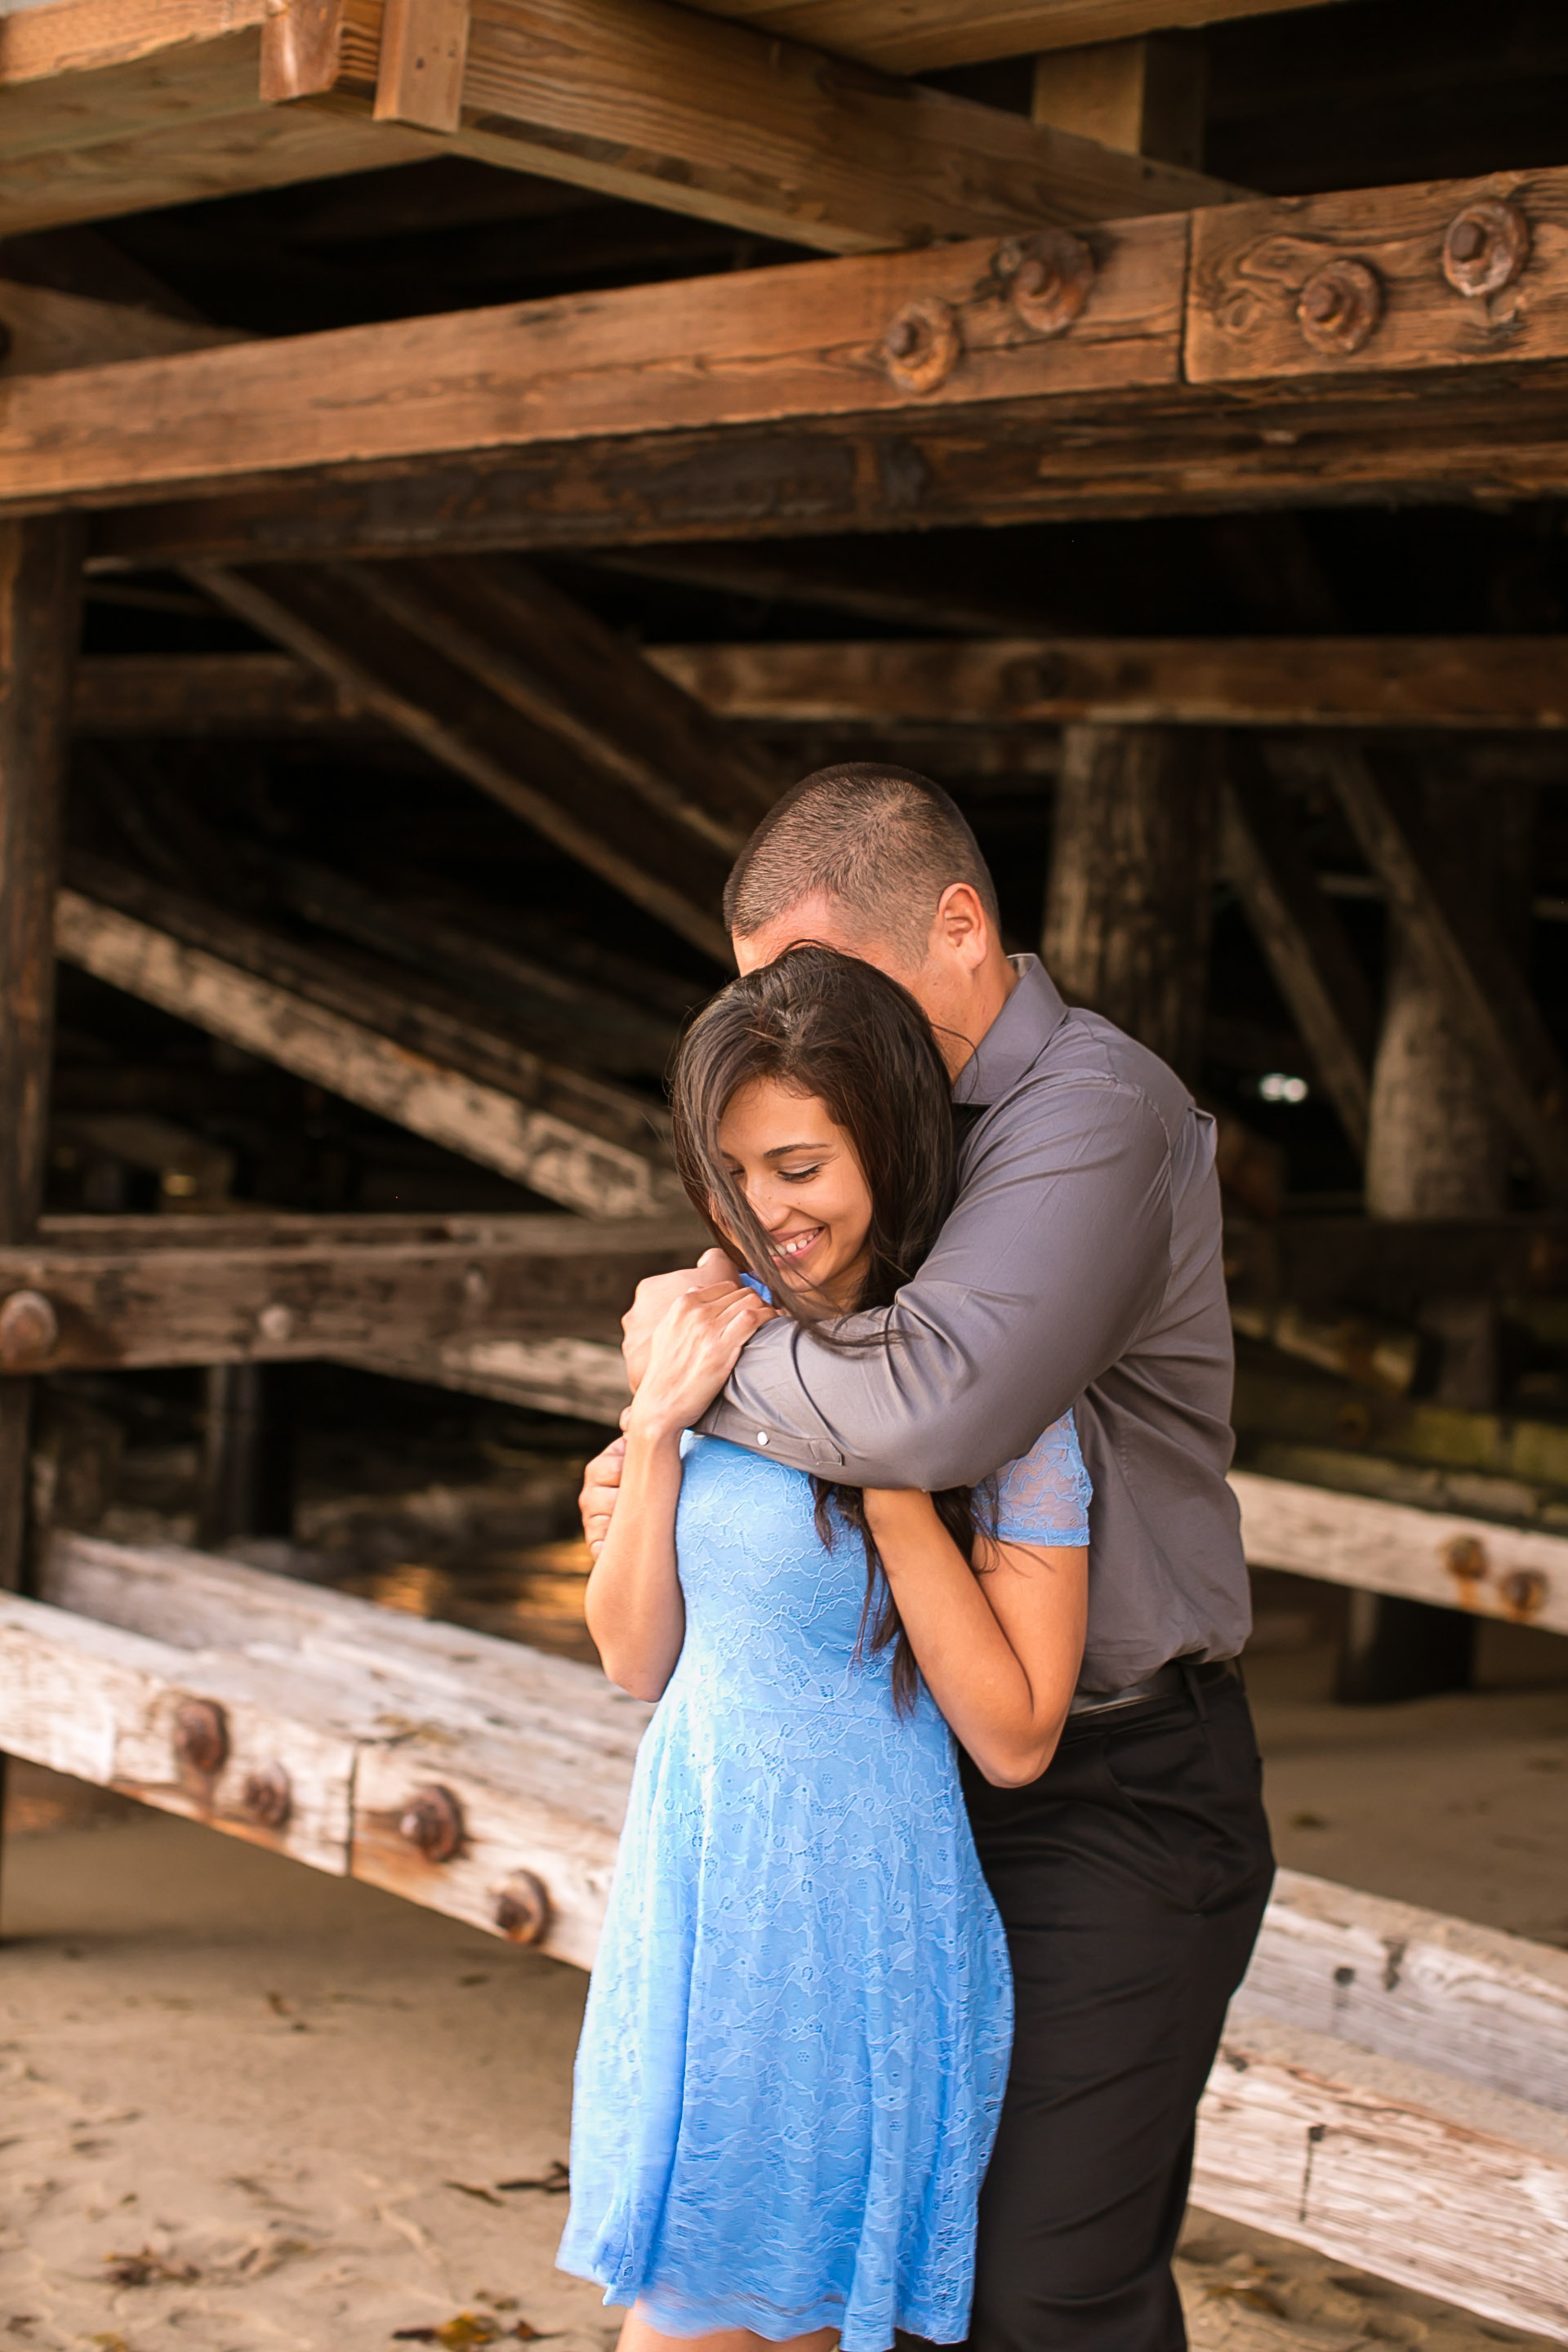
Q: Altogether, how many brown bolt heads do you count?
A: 11